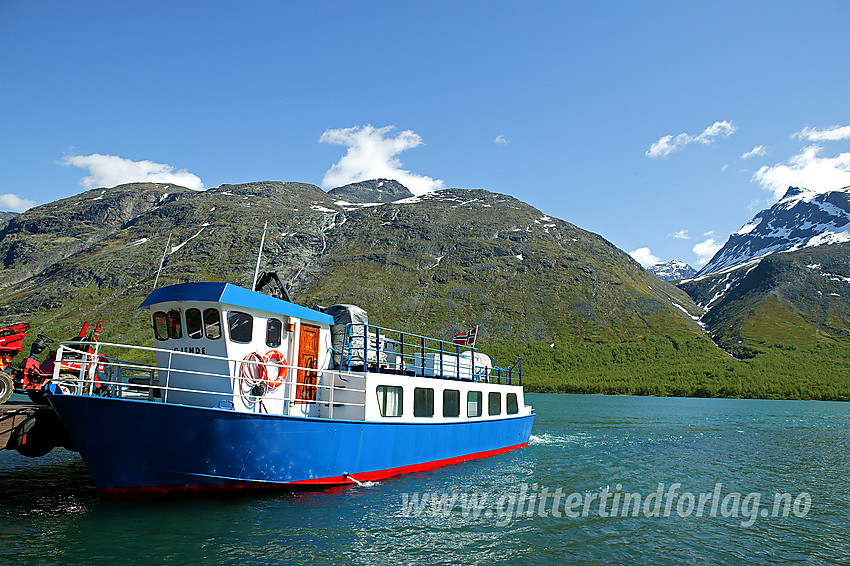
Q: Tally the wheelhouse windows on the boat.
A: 6